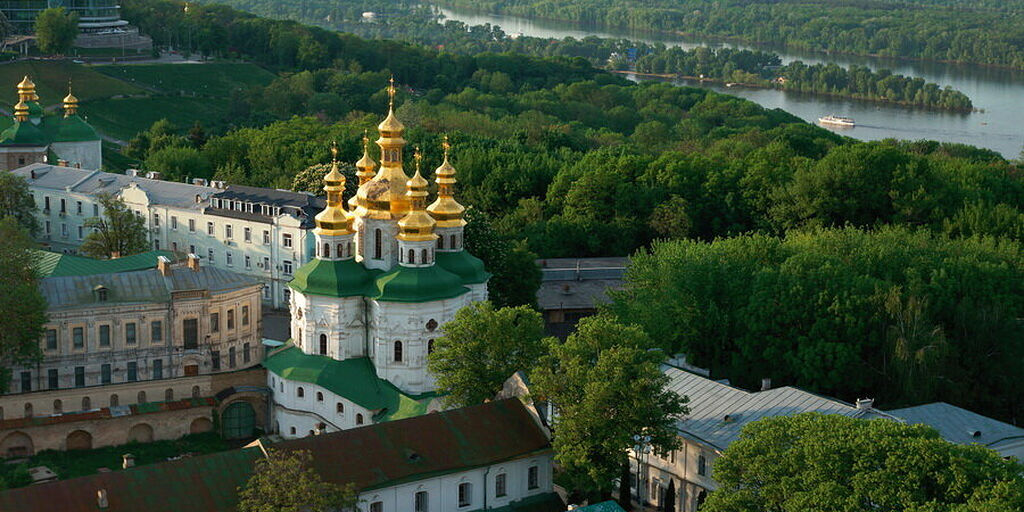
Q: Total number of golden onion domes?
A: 8